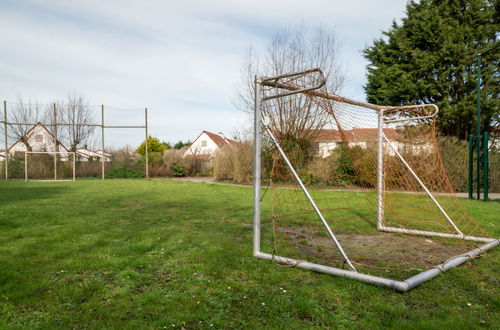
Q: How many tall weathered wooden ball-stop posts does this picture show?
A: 4